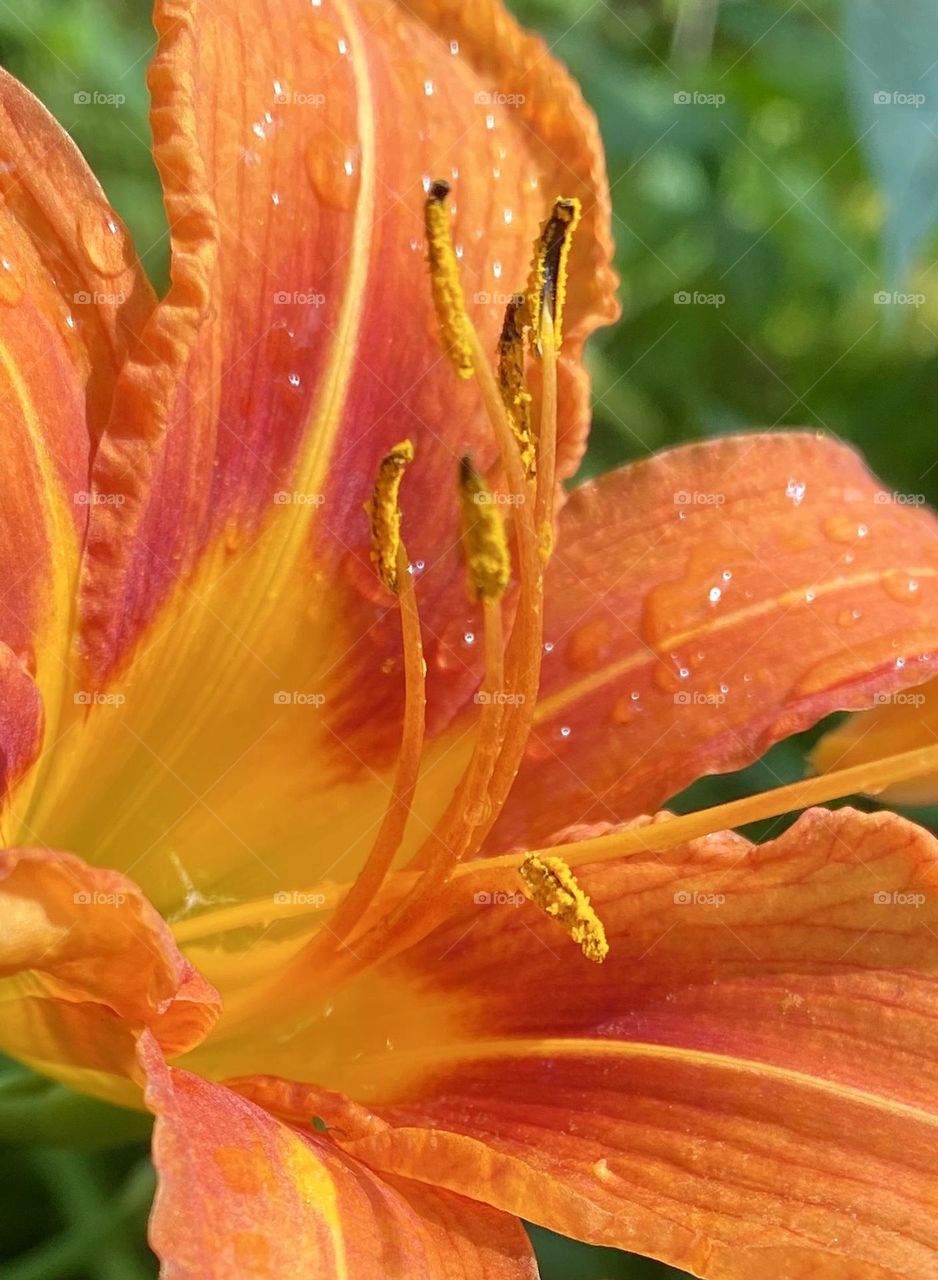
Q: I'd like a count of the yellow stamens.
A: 6